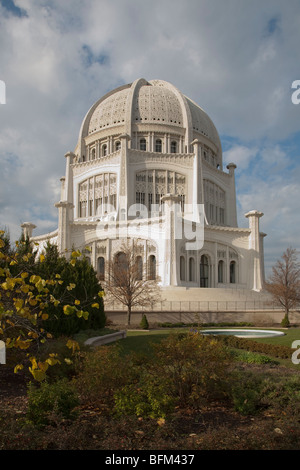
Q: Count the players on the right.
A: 0